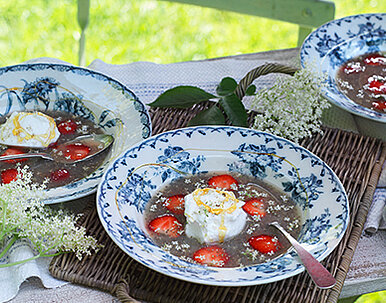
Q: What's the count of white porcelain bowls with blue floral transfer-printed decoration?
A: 3